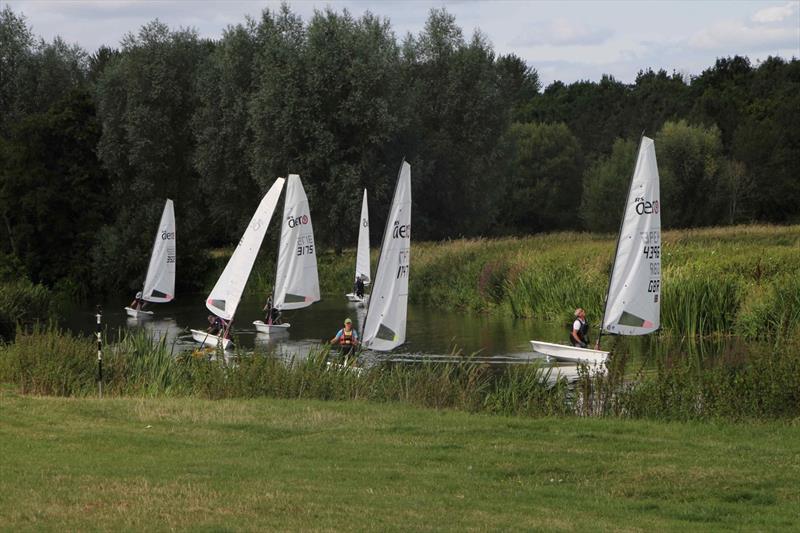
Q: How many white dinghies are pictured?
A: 6